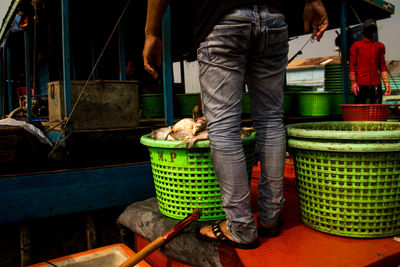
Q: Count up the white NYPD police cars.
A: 0